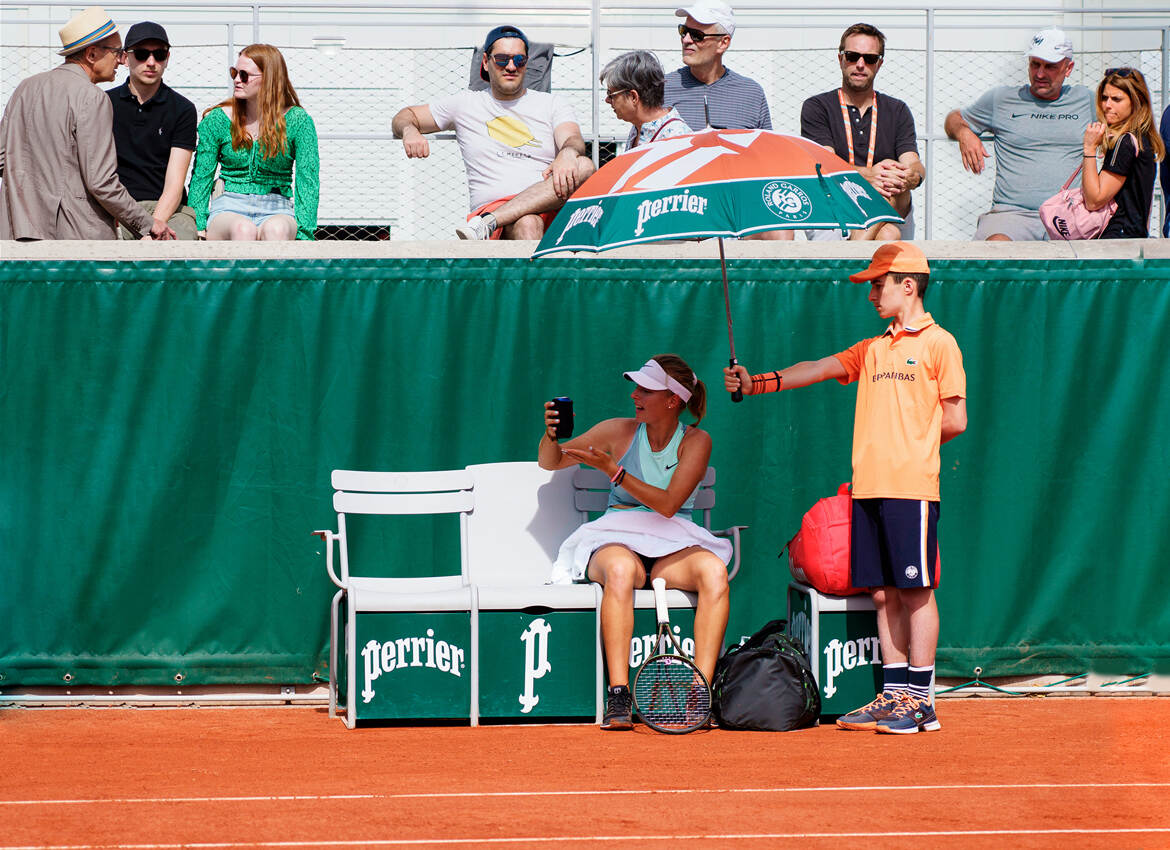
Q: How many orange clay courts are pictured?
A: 1